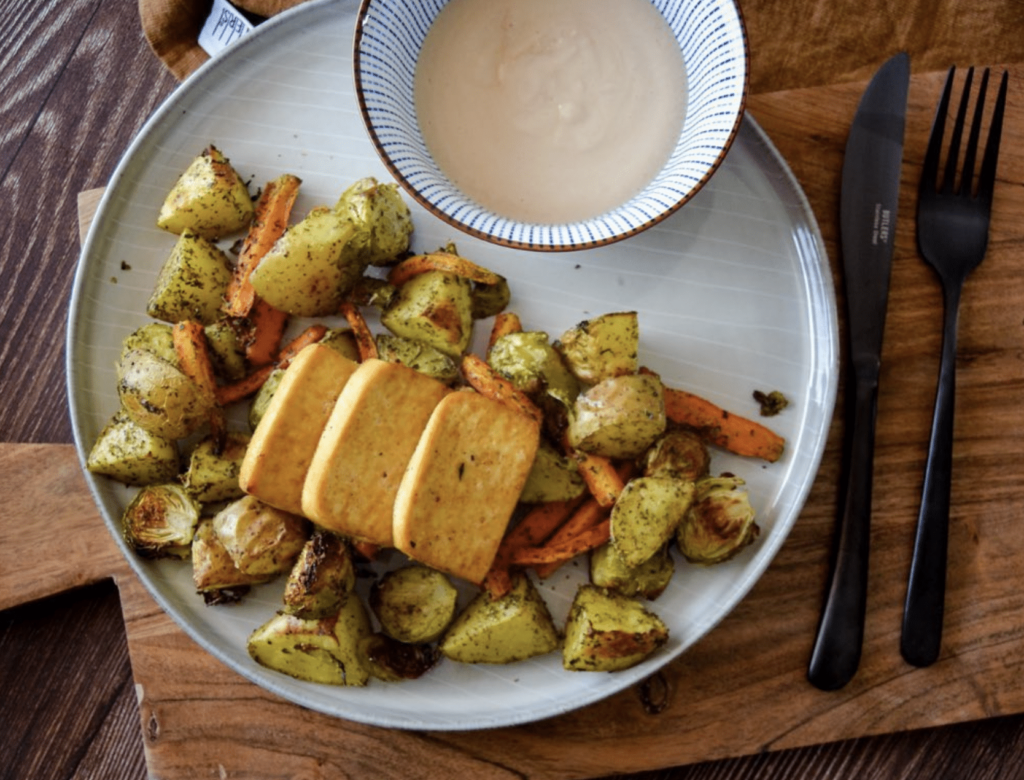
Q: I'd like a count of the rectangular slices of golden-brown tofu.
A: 3